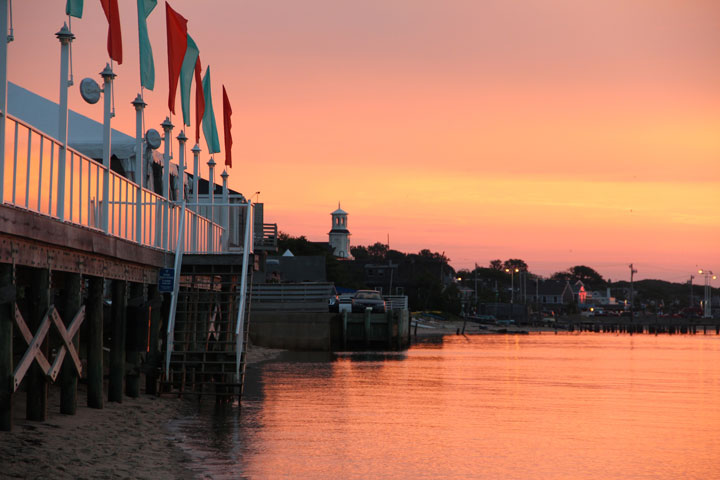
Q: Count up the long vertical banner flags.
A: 8